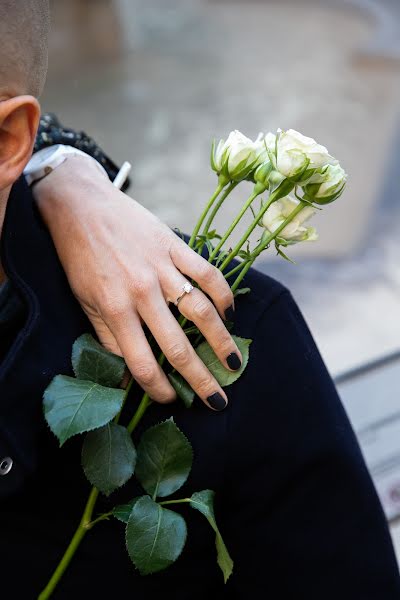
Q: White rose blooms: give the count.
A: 5